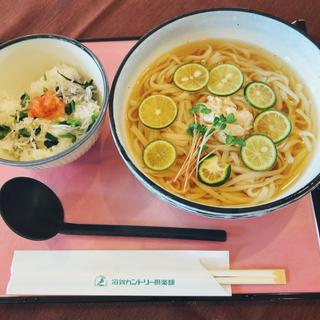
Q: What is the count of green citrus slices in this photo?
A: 8